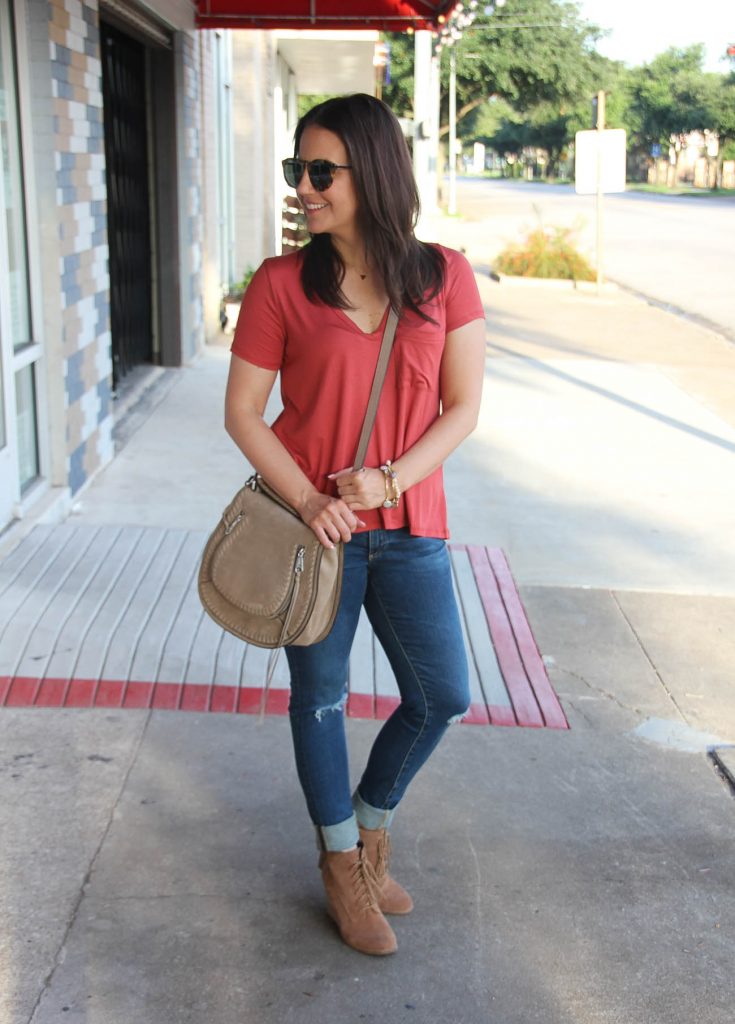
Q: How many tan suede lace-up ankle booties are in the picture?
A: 2